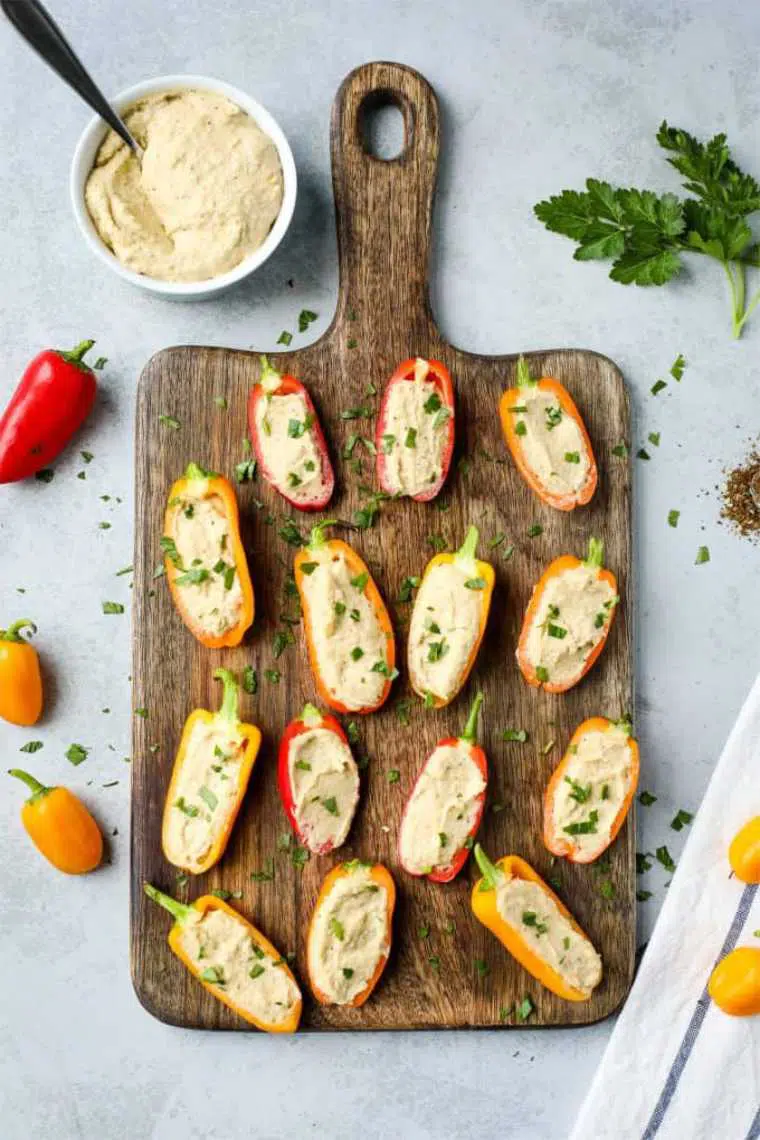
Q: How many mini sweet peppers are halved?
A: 14